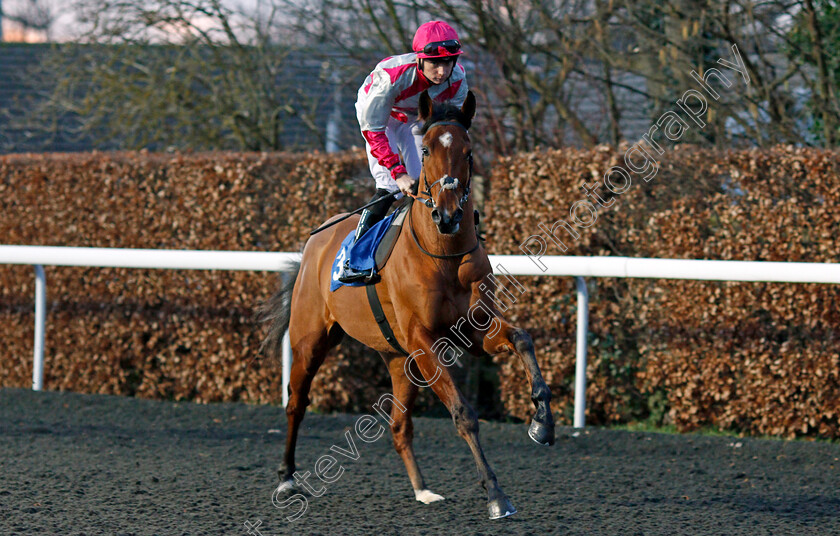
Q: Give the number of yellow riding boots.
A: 0